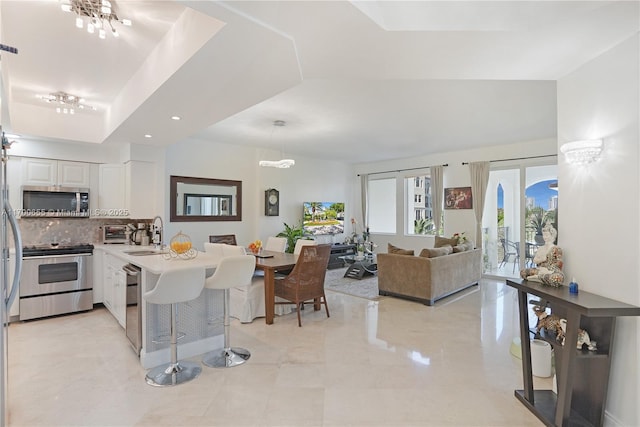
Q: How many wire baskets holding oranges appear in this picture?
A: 1